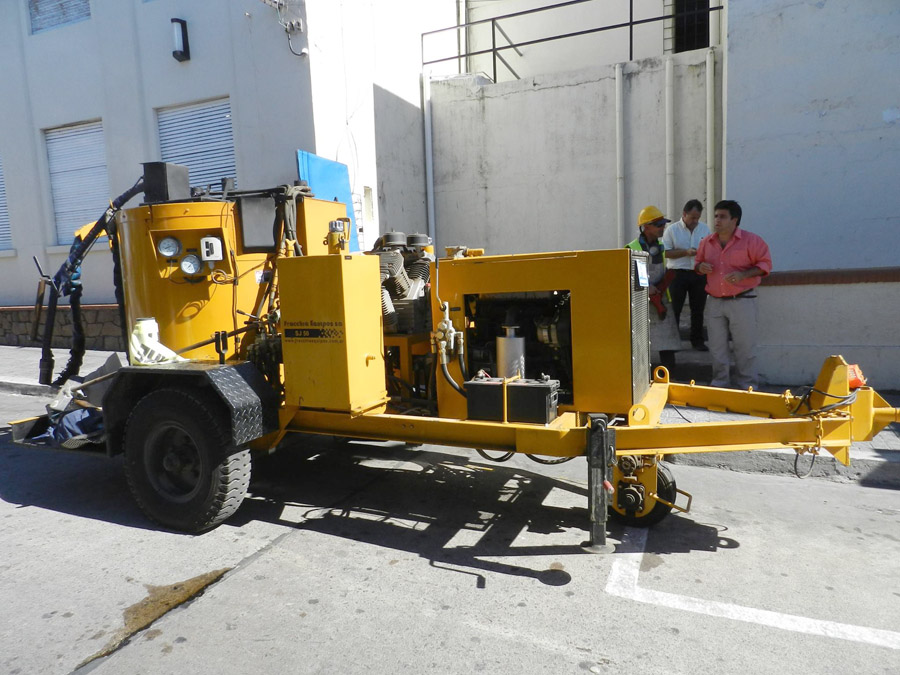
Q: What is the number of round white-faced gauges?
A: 2